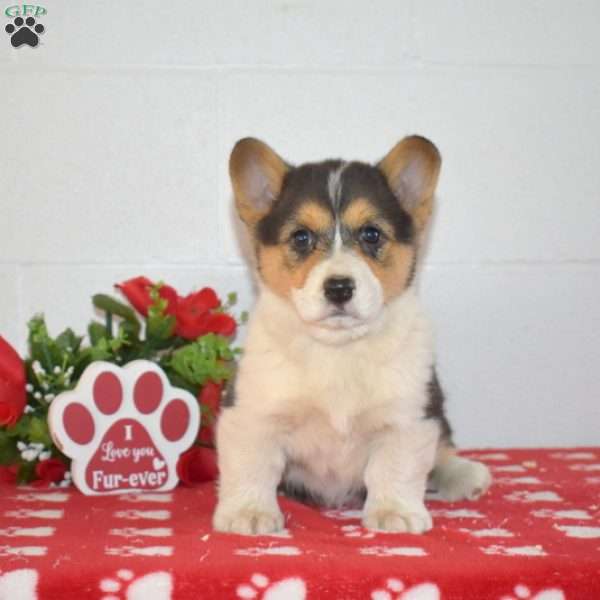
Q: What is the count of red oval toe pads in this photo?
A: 4